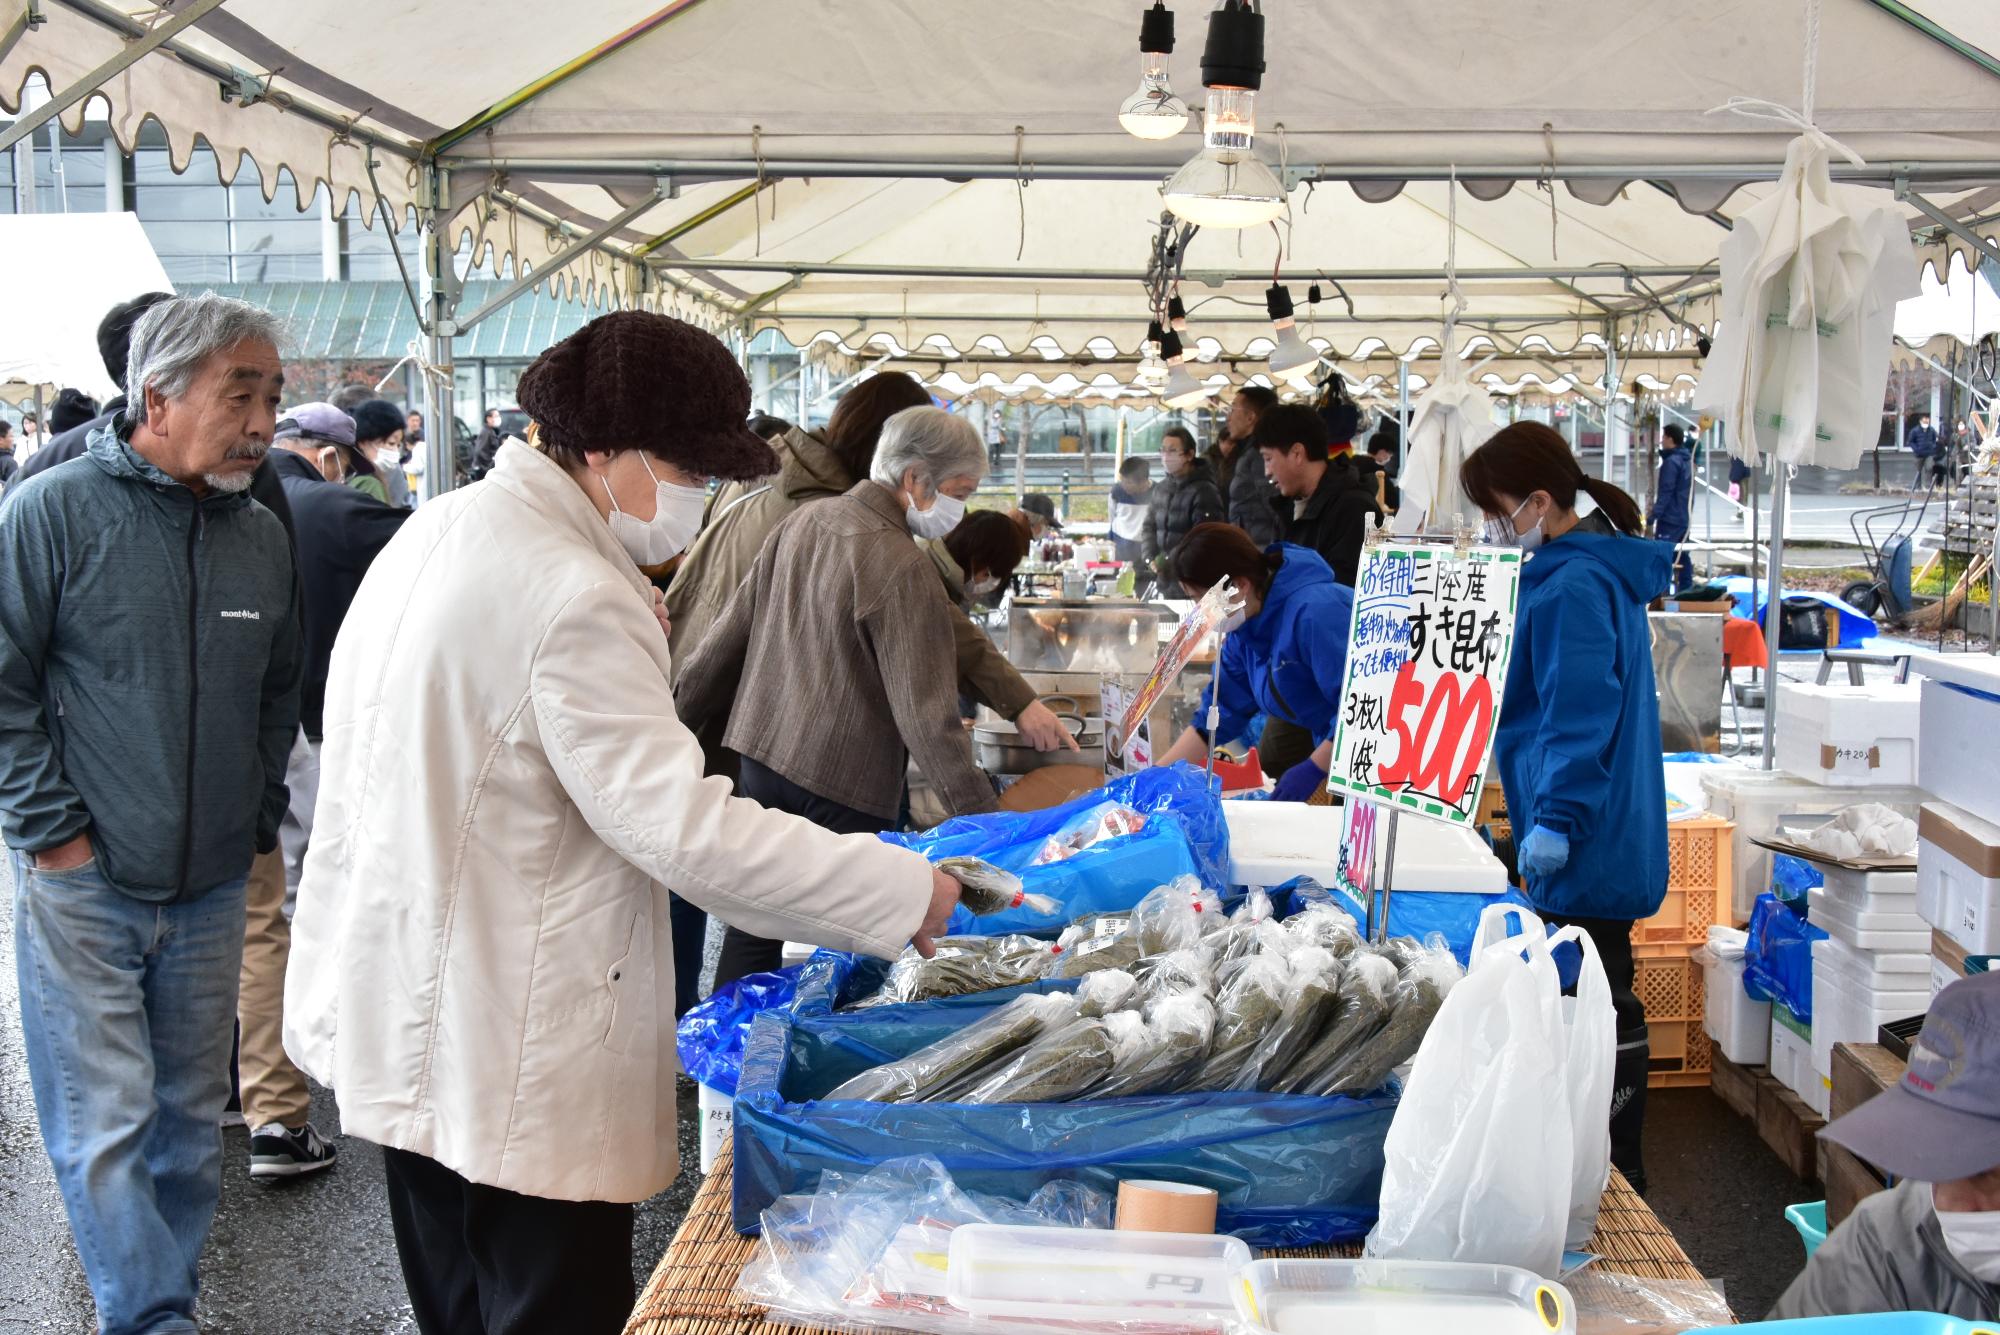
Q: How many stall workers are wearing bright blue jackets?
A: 2